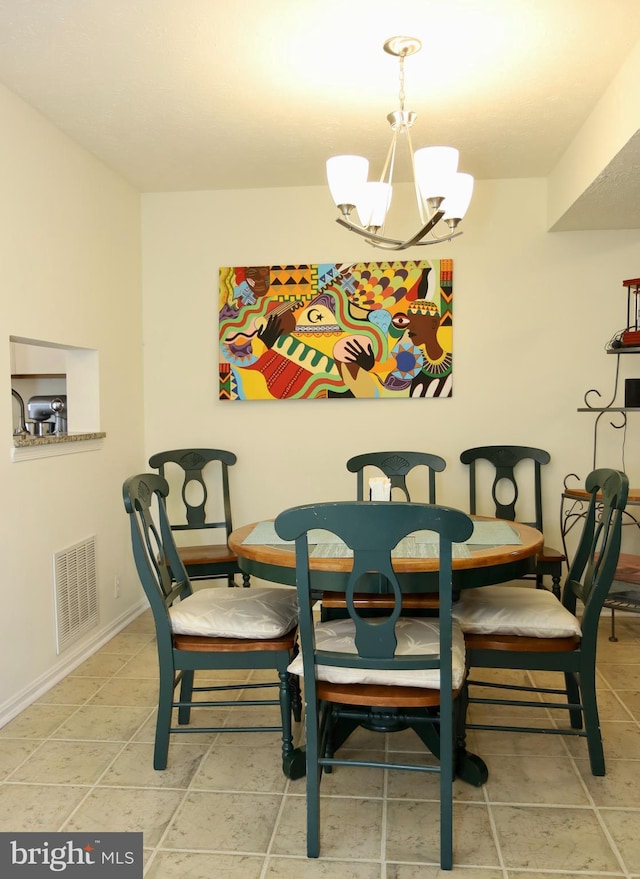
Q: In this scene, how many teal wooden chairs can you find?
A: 6